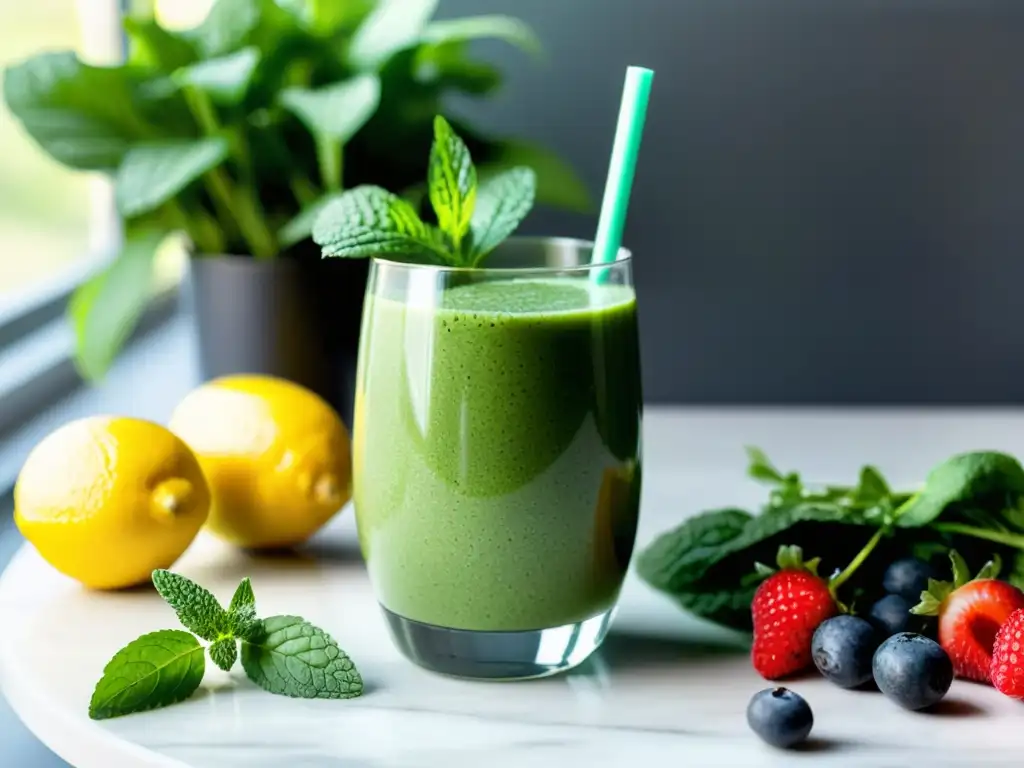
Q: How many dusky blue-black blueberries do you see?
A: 5